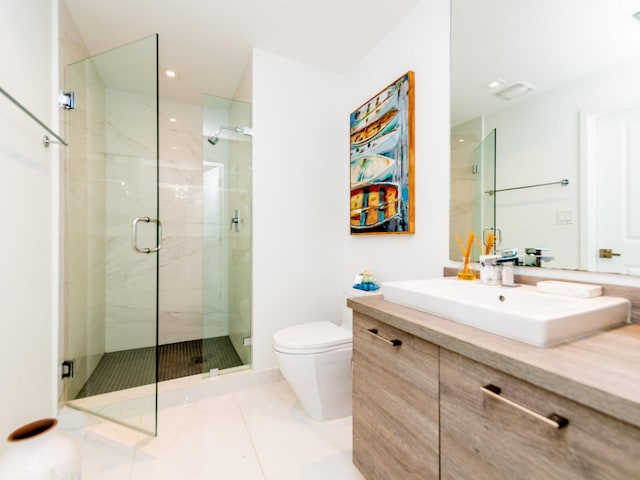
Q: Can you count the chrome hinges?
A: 2